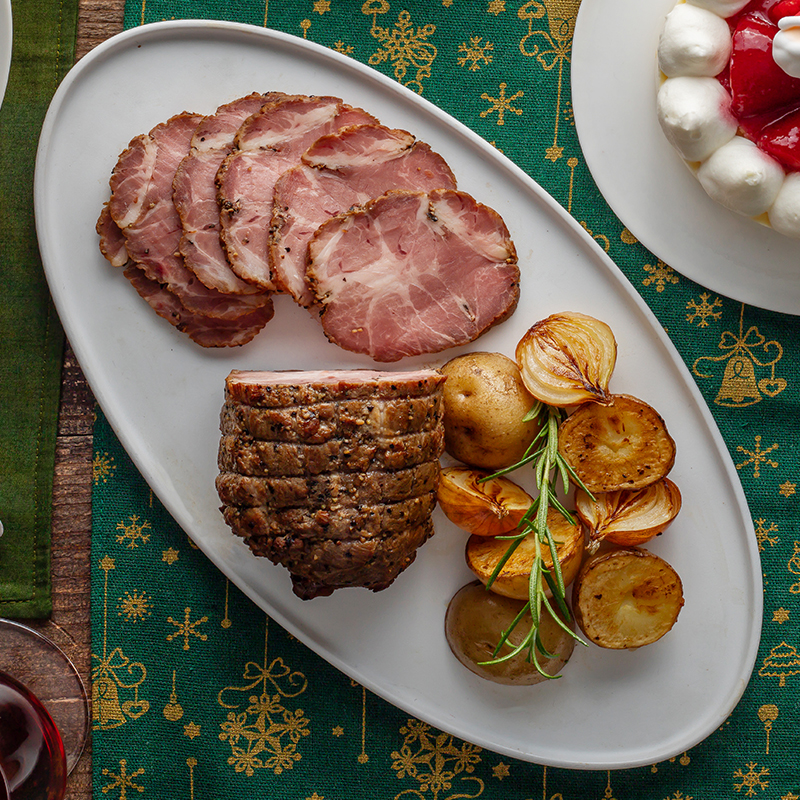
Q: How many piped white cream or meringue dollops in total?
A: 5